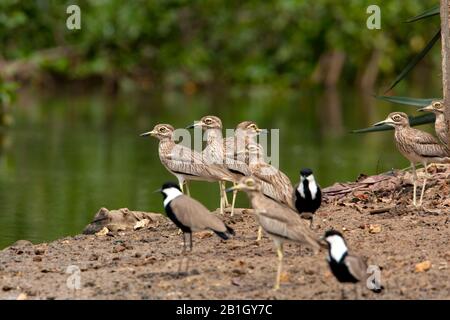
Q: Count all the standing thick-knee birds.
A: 7